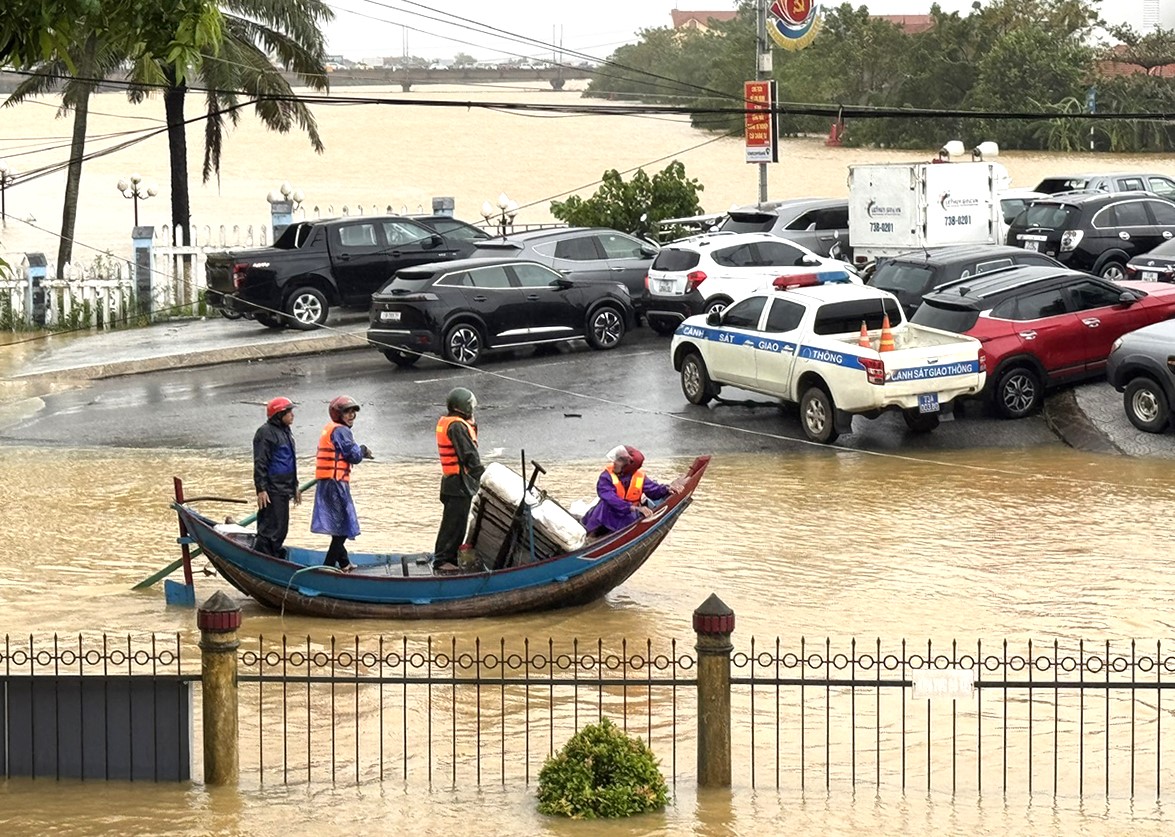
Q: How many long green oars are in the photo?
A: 1